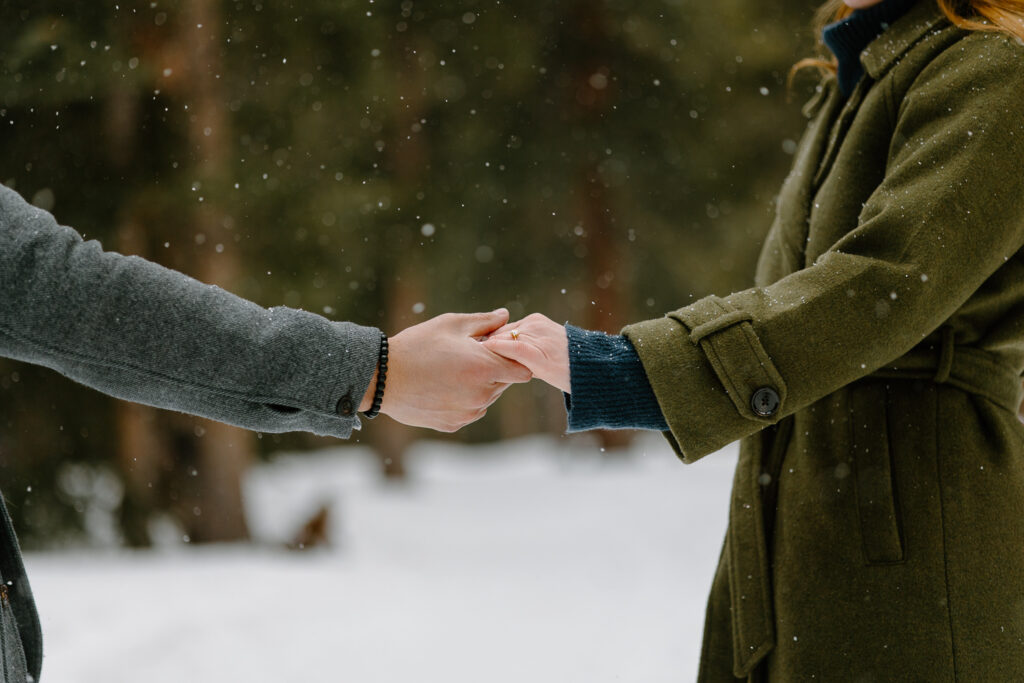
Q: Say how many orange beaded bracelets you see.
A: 0